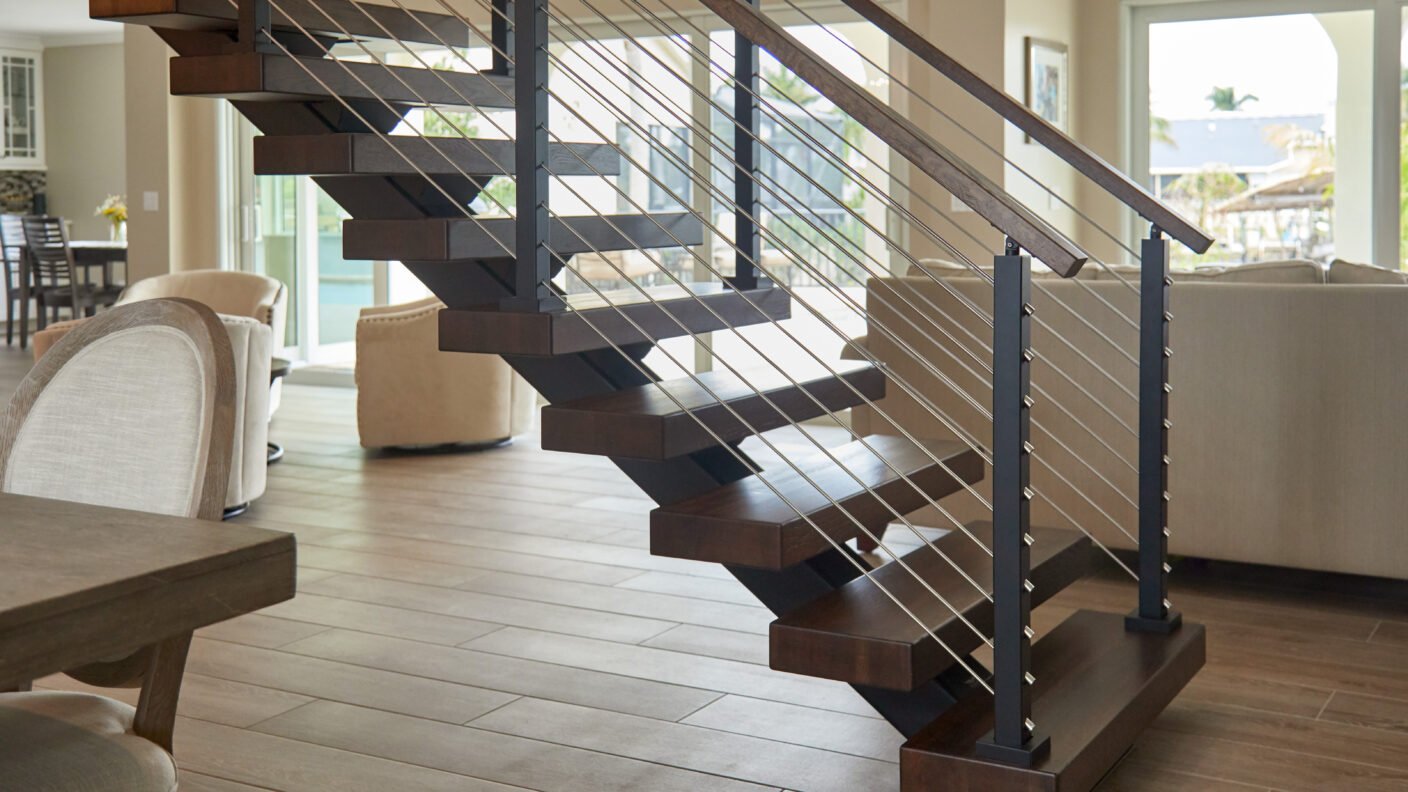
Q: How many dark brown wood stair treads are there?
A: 9